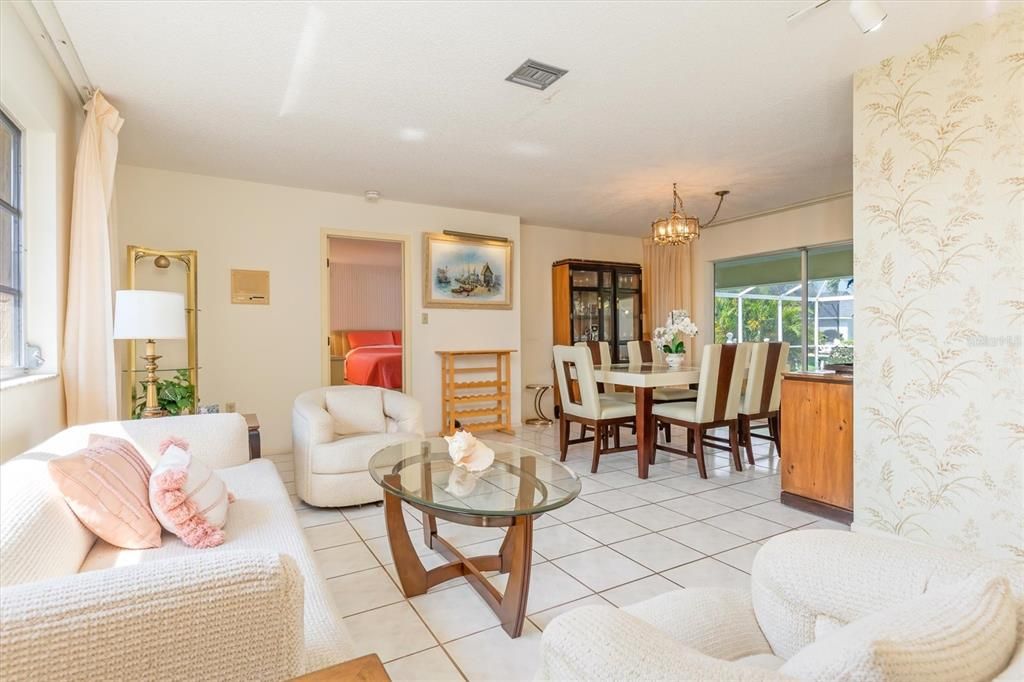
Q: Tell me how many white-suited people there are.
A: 0